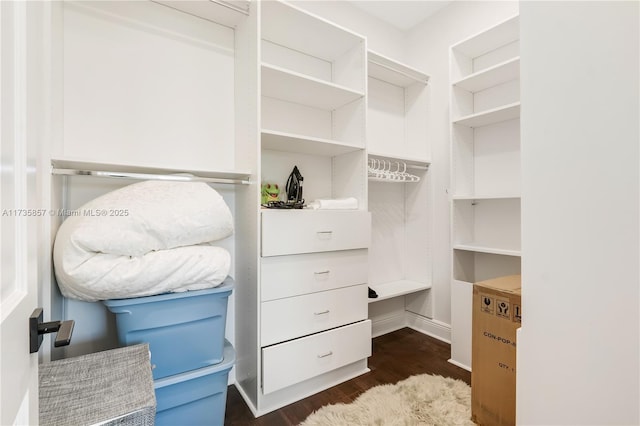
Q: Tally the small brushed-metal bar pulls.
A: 4